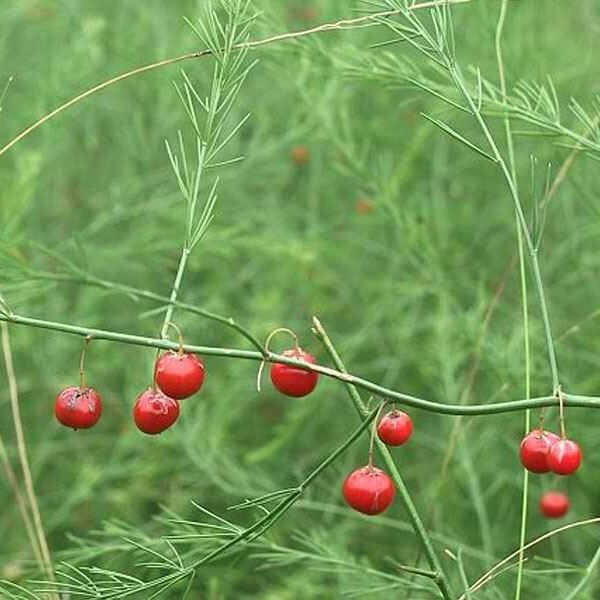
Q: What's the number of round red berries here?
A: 9